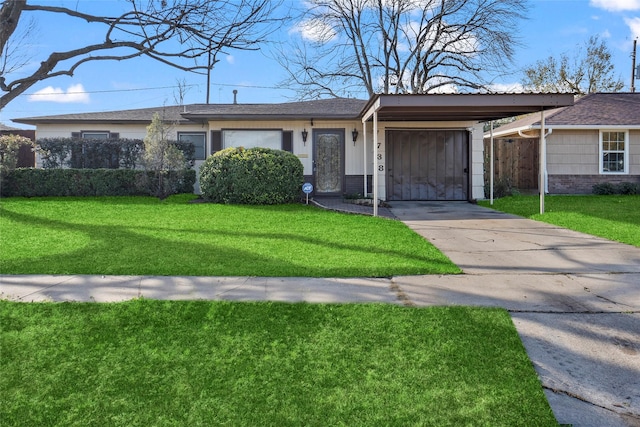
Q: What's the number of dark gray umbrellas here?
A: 0